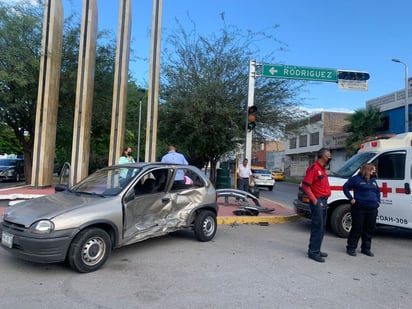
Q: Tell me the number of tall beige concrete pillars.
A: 4